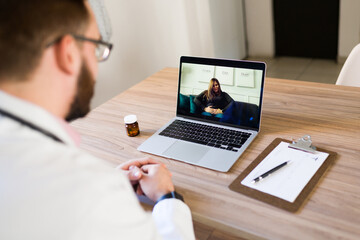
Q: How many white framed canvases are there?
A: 3